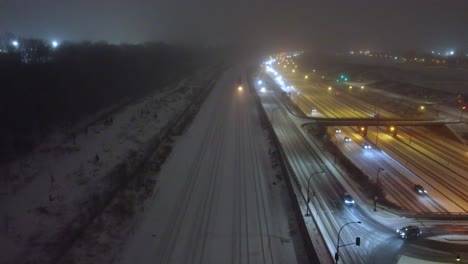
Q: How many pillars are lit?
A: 2